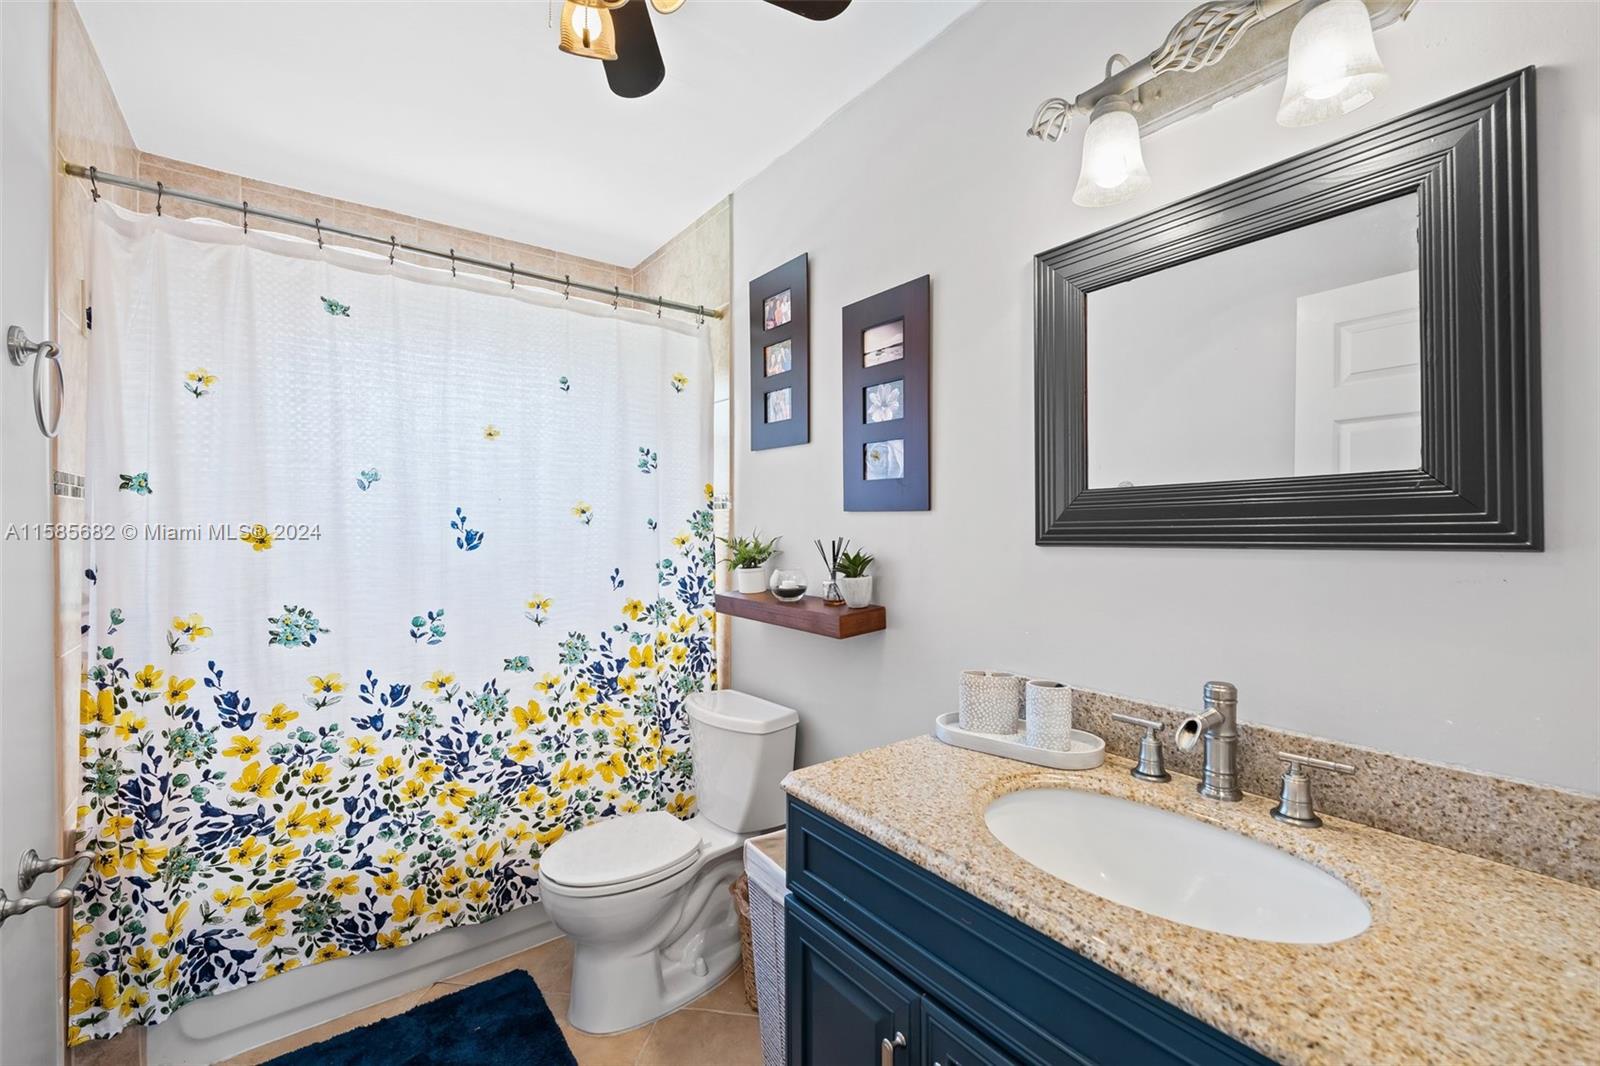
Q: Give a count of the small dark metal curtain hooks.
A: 11